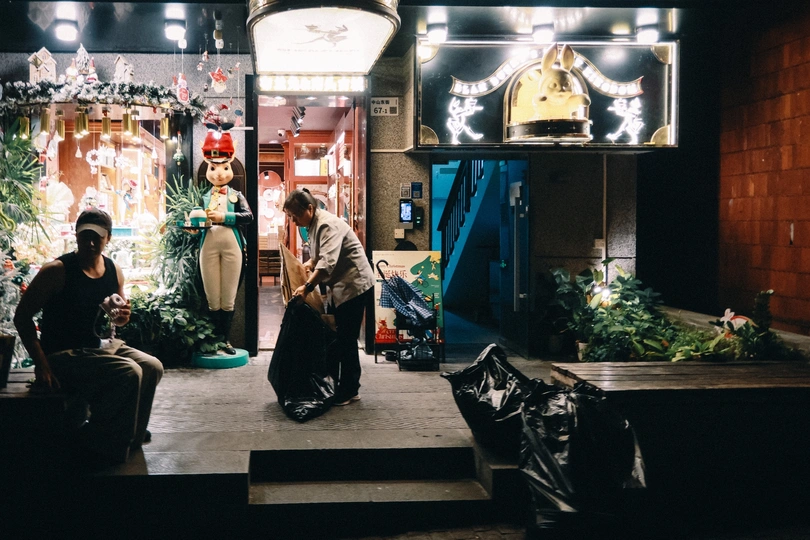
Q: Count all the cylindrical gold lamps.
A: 9